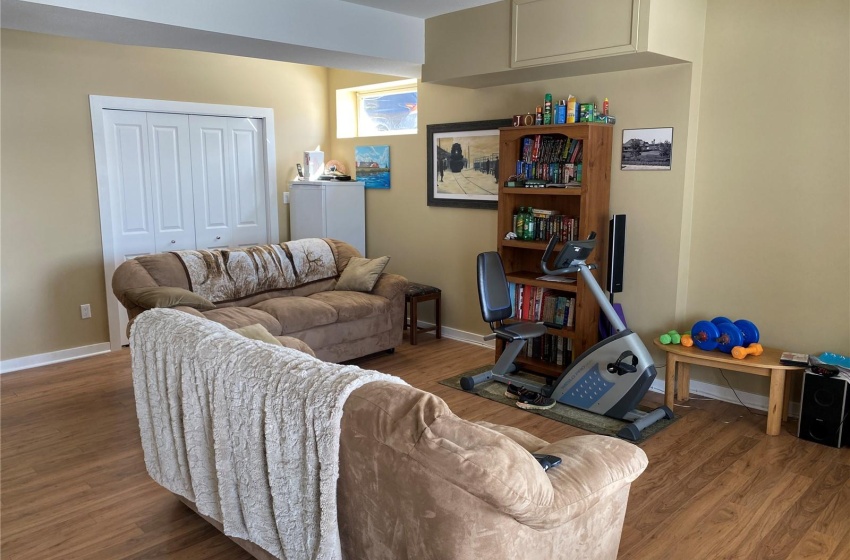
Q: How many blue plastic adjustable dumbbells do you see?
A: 2